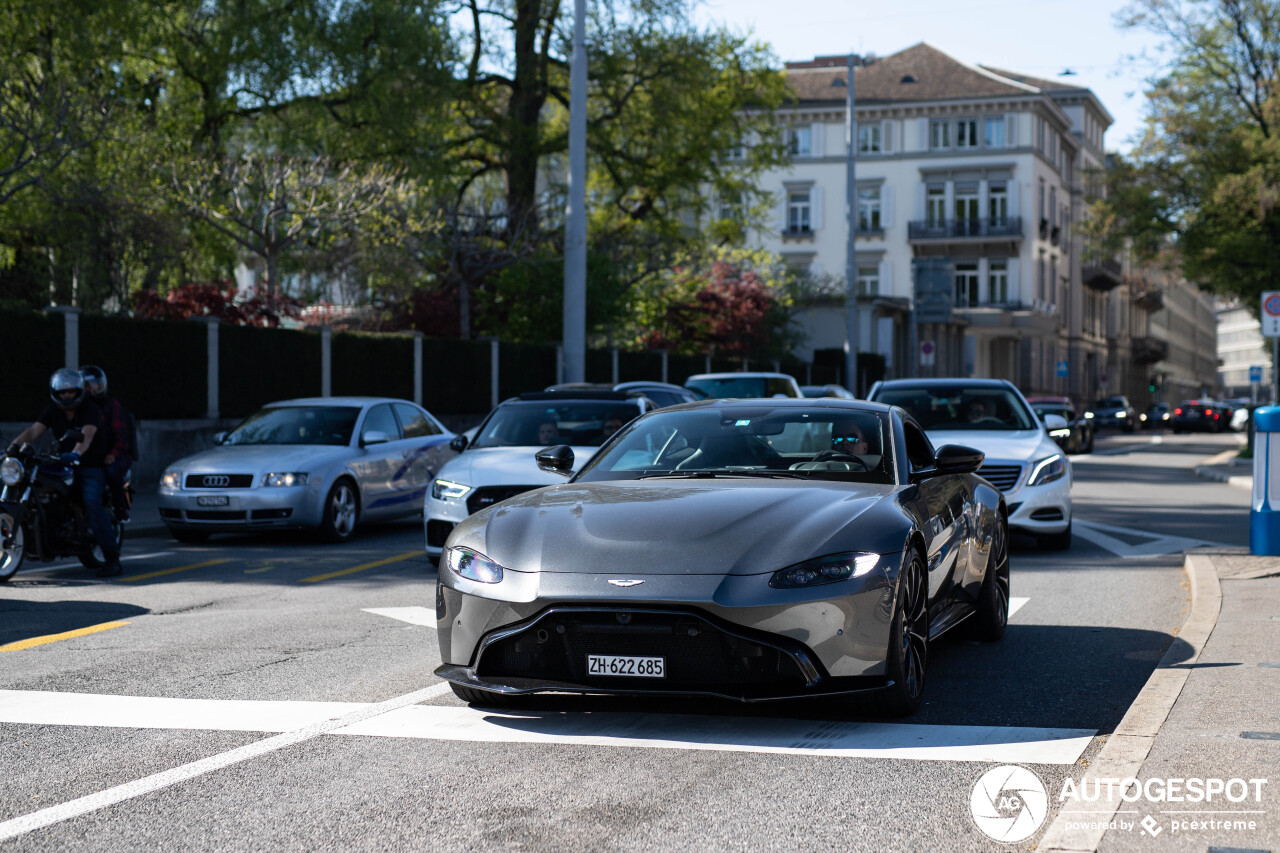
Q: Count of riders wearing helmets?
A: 2